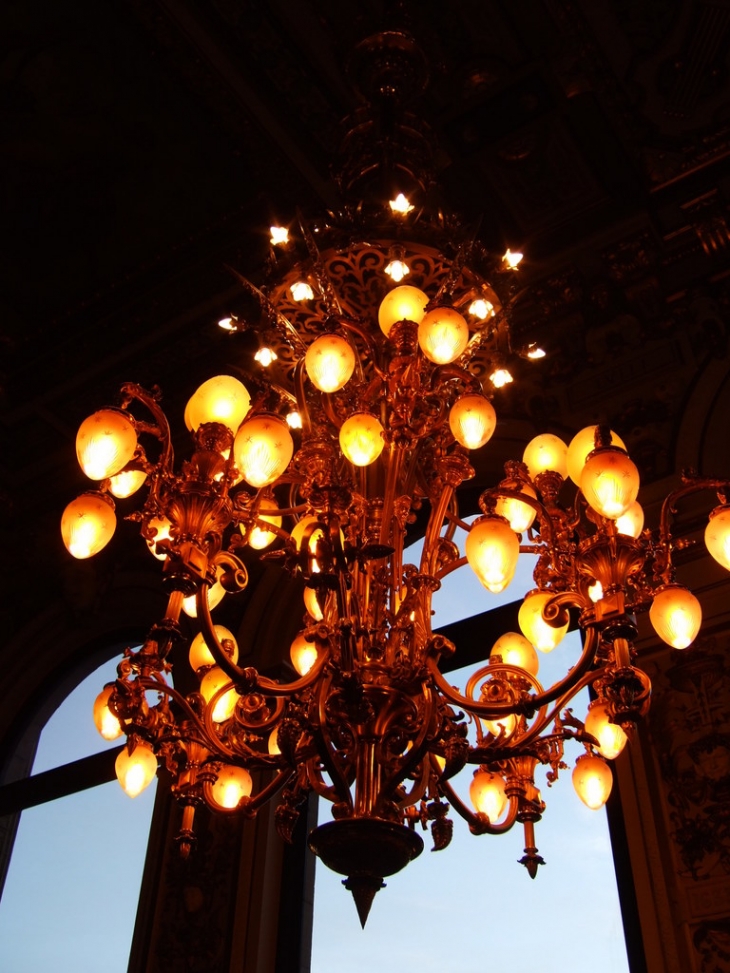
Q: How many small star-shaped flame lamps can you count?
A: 11